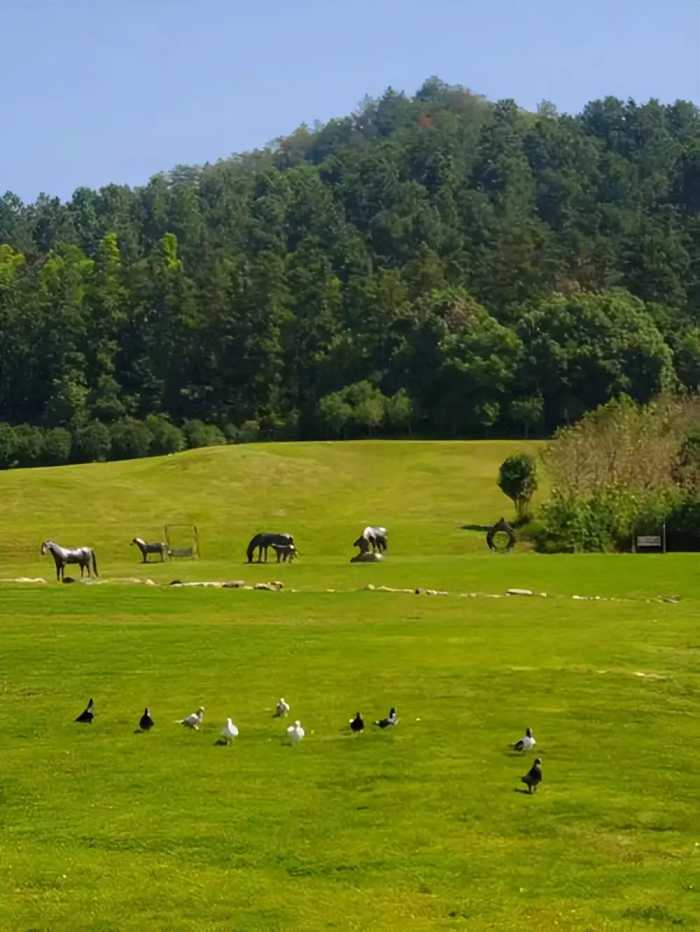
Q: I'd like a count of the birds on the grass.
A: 10